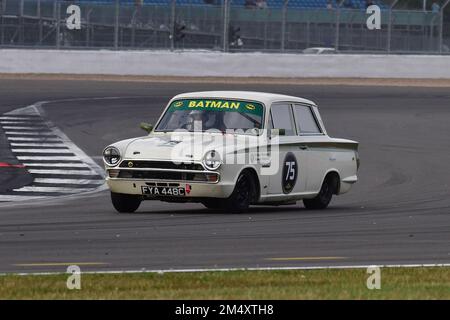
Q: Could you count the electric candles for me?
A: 0